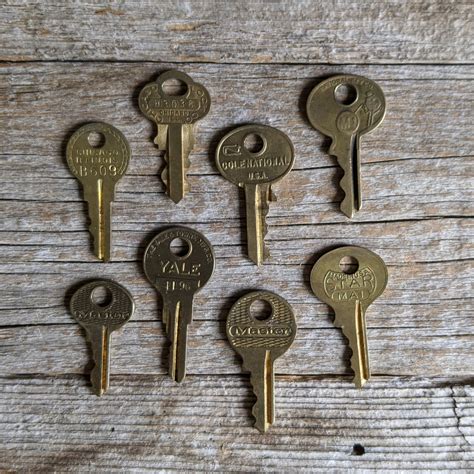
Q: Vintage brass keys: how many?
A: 8